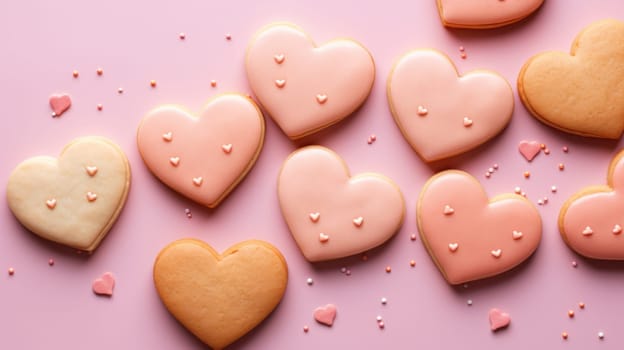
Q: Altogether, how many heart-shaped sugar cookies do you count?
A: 10